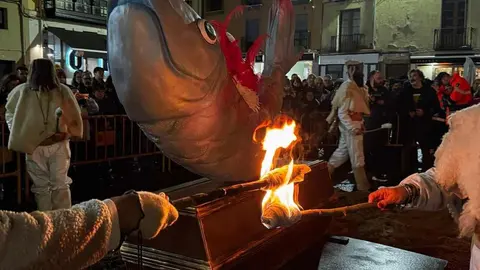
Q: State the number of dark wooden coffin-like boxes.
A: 1